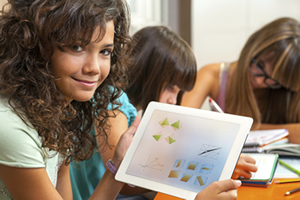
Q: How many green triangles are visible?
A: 4